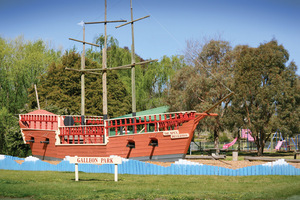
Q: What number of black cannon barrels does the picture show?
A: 4